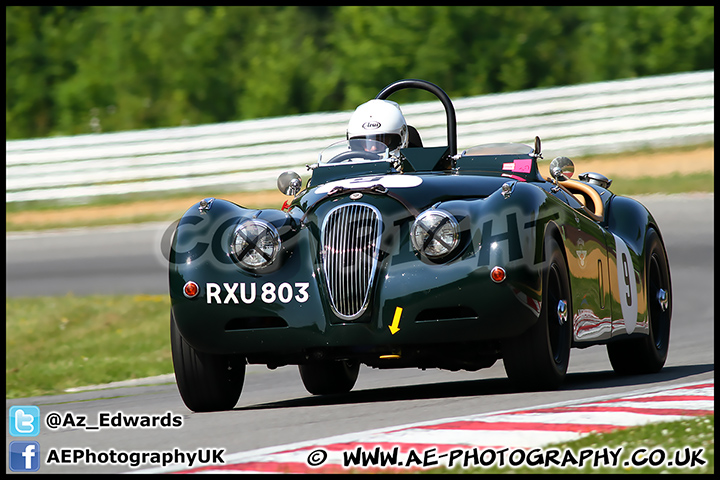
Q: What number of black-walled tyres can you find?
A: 4